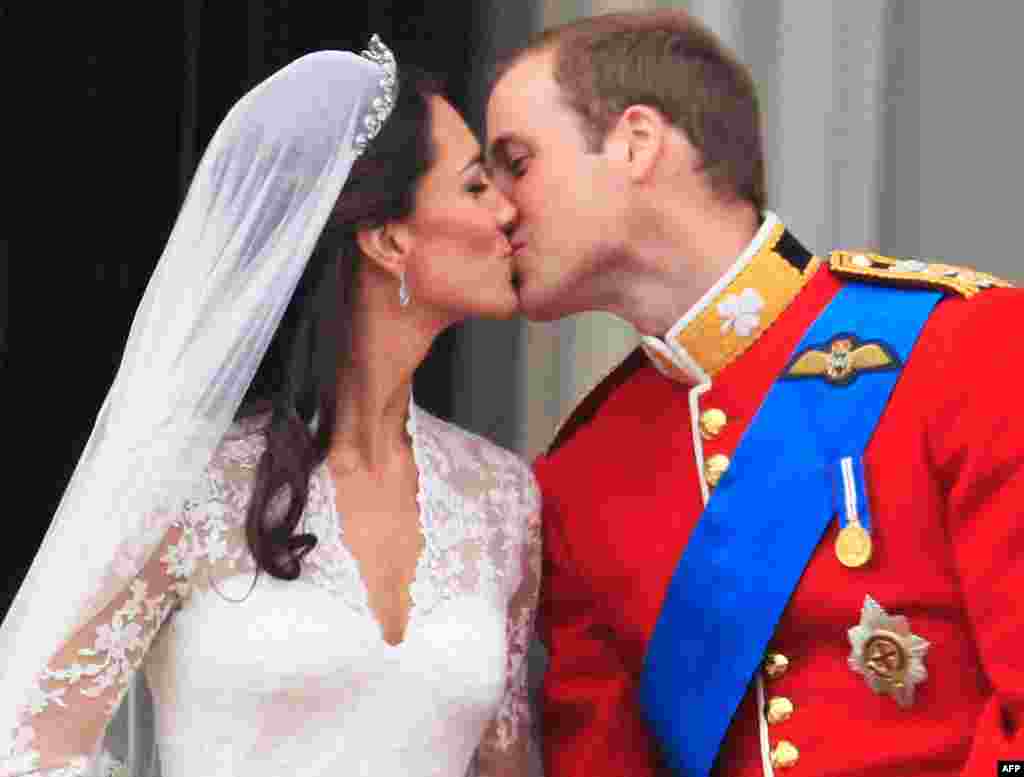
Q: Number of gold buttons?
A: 5